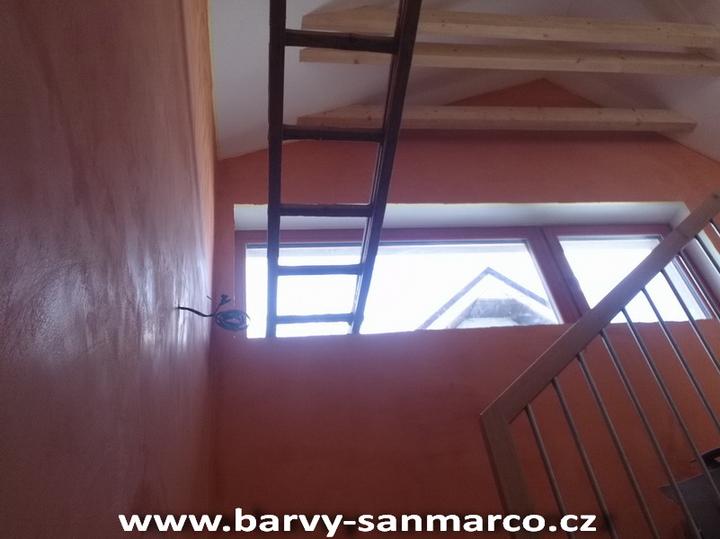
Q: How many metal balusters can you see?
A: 10